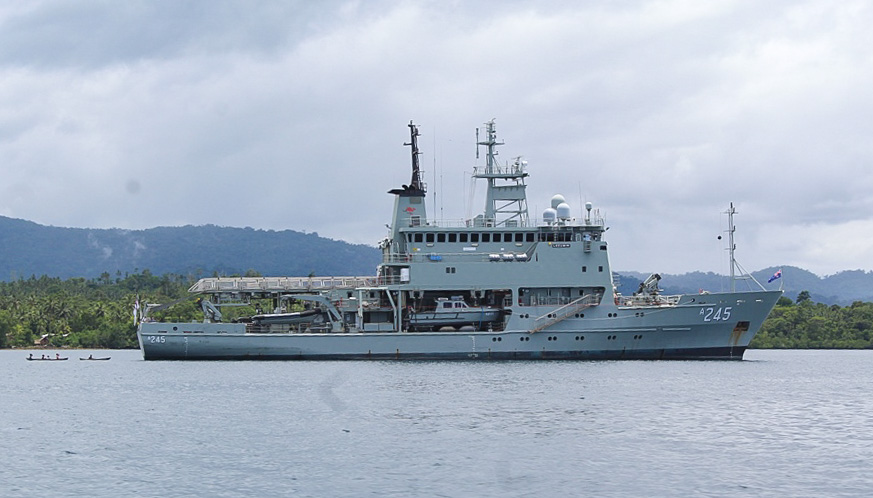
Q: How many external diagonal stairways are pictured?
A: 1